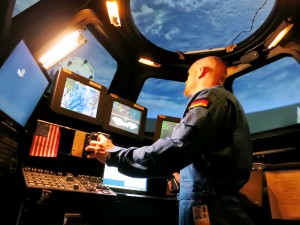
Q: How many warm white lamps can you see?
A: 4